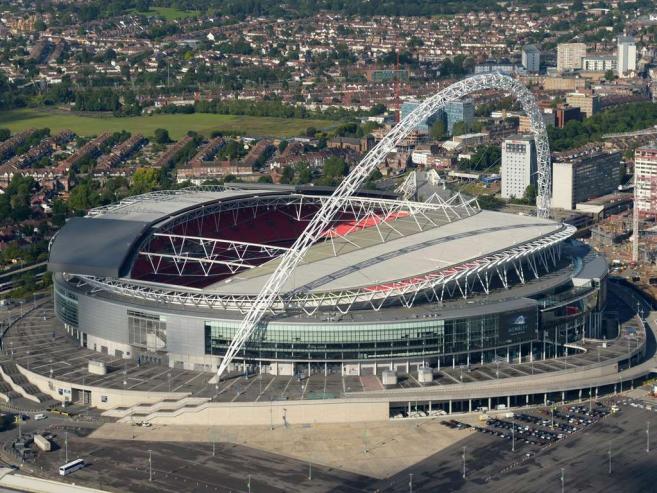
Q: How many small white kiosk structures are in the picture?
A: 3